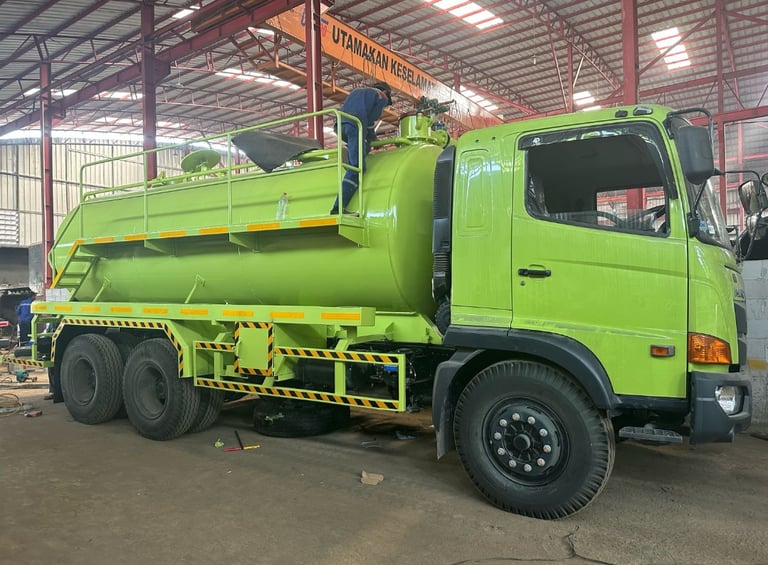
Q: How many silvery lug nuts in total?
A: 10